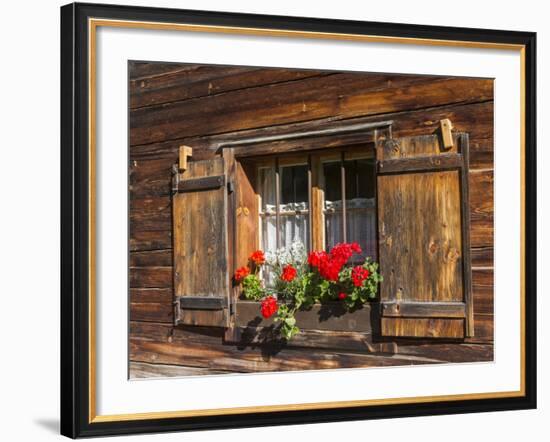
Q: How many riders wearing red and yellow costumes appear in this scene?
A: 0